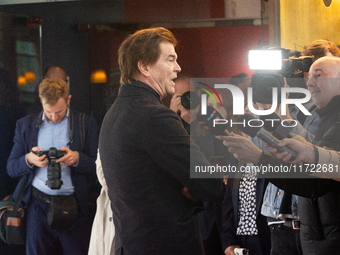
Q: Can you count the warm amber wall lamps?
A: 3